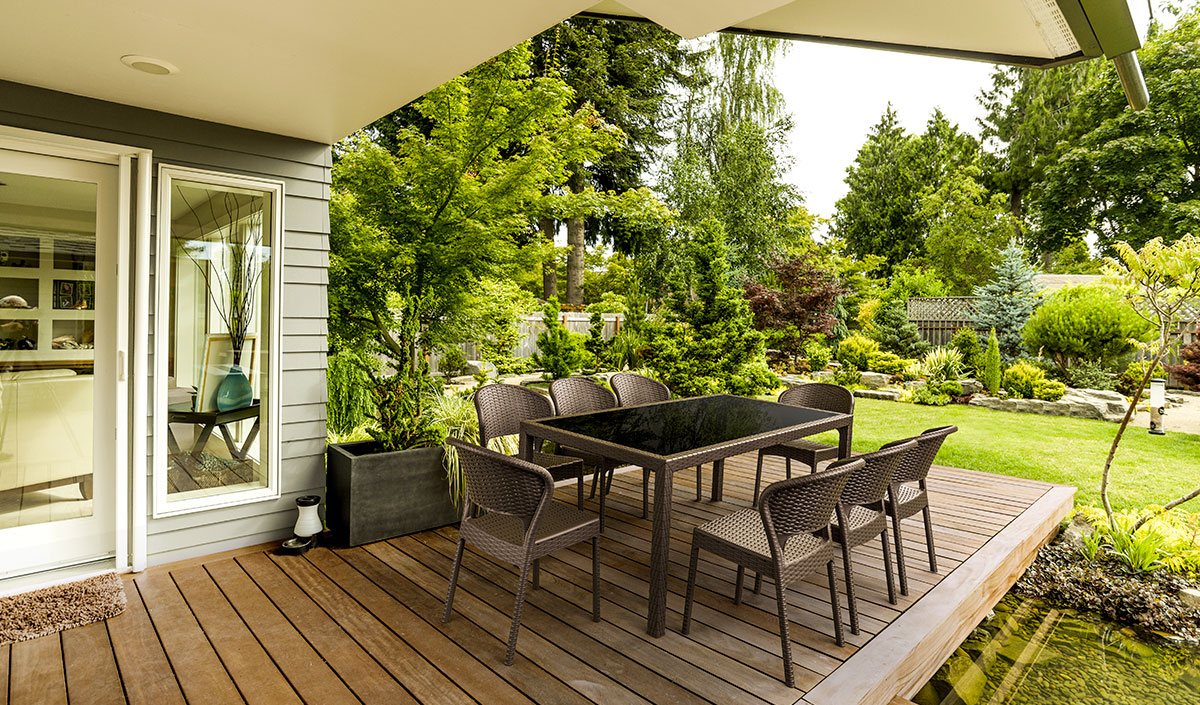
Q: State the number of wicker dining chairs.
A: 8